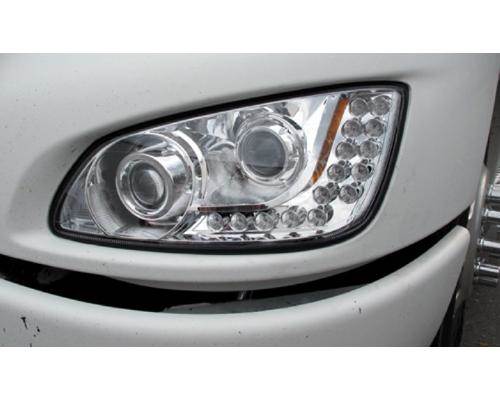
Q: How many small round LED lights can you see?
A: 15